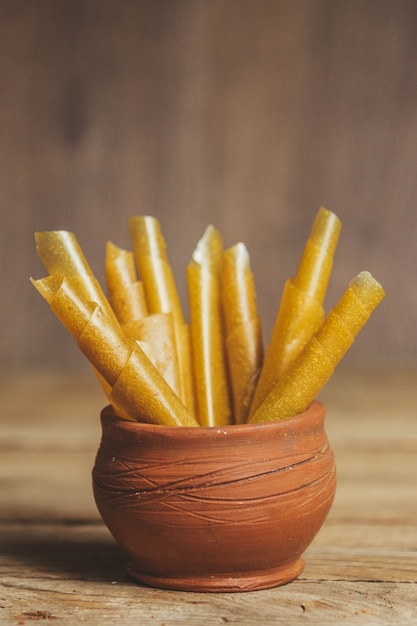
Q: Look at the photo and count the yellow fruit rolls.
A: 8